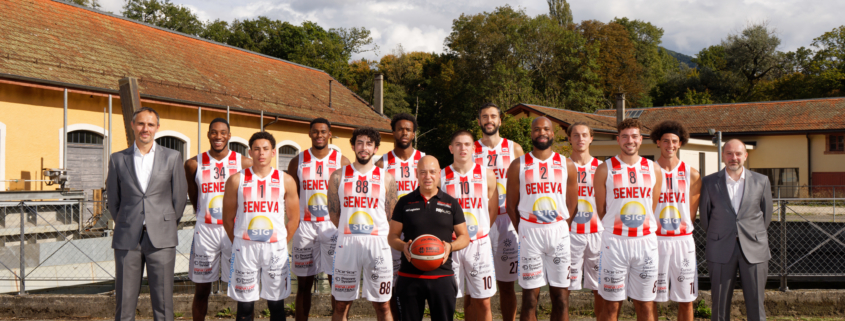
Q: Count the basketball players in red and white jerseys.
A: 11